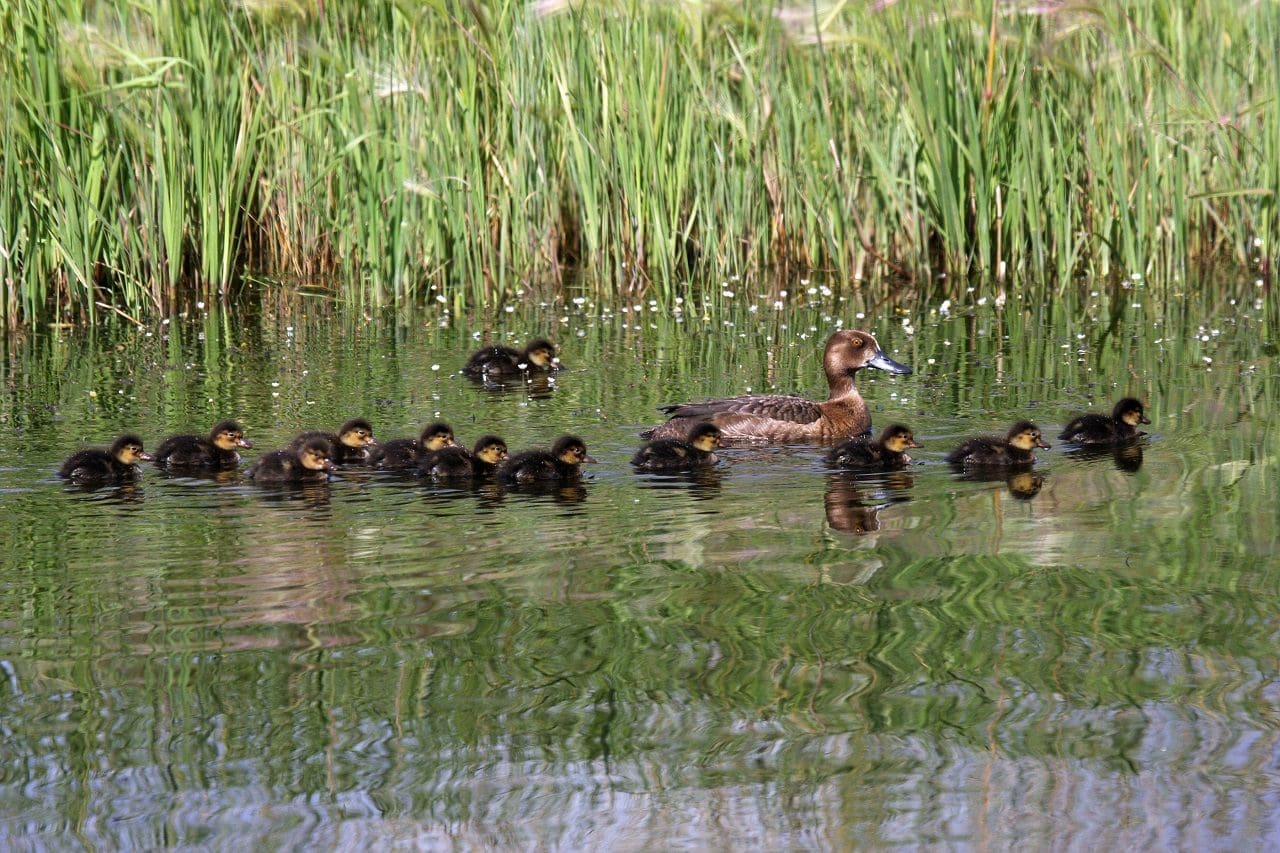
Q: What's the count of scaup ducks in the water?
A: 13